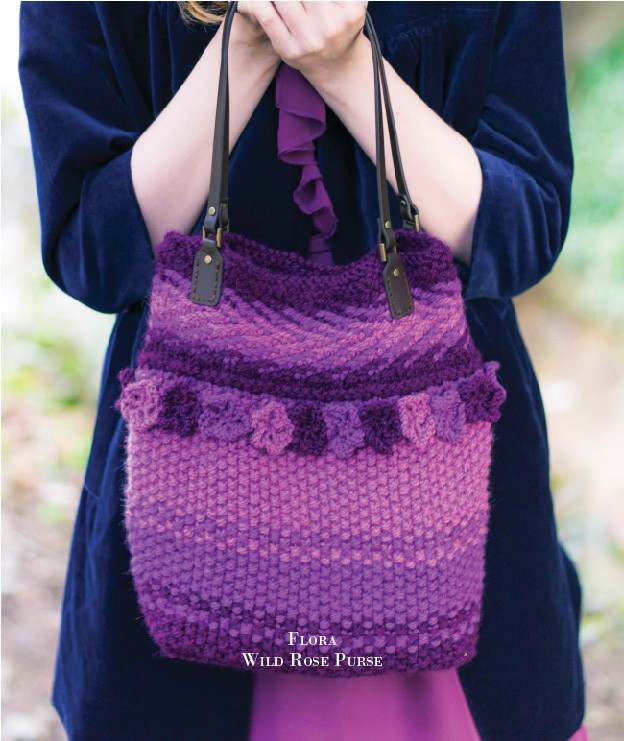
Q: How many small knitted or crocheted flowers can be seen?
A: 10